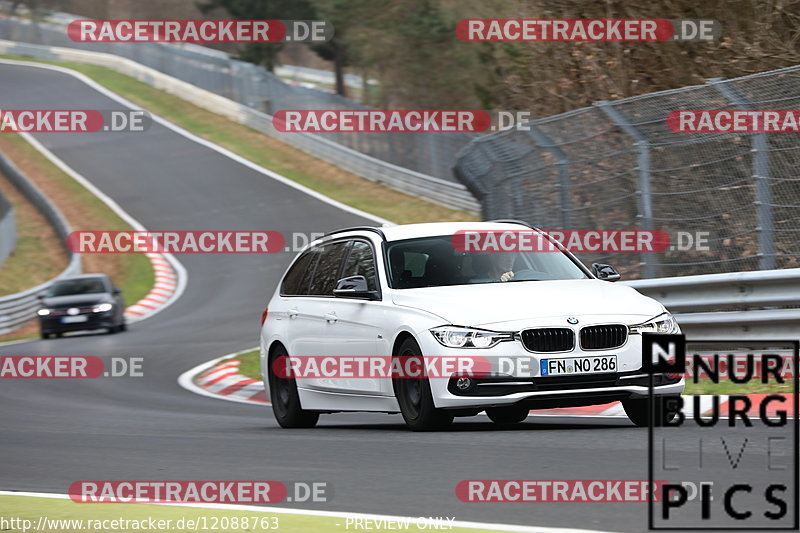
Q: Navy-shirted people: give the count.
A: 0